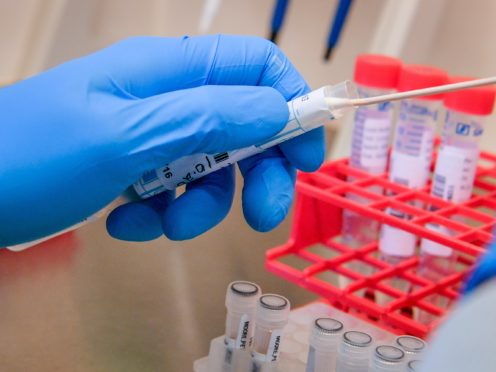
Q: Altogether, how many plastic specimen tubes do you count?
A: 11